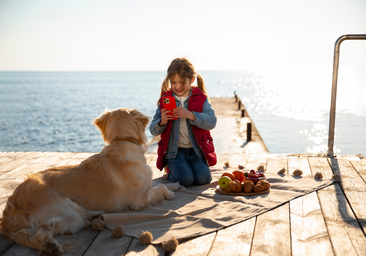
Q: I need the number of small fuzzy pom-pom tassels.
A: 11